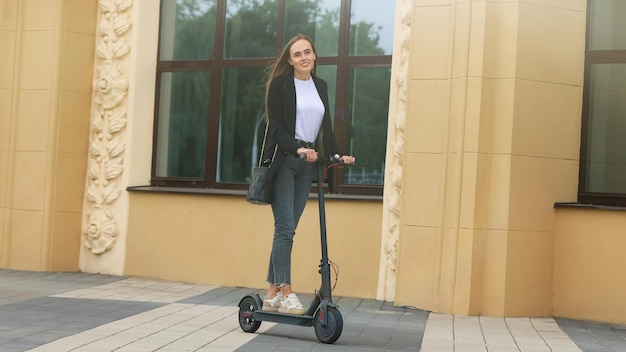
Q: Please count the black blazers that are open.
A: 1